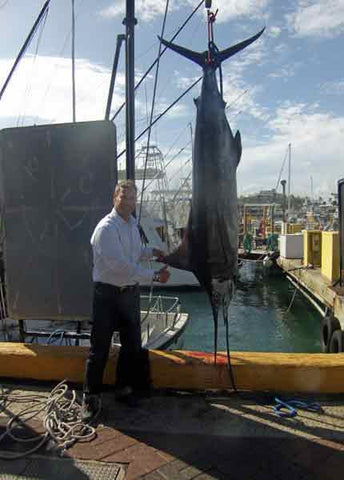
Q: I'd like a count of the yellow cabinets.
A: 2